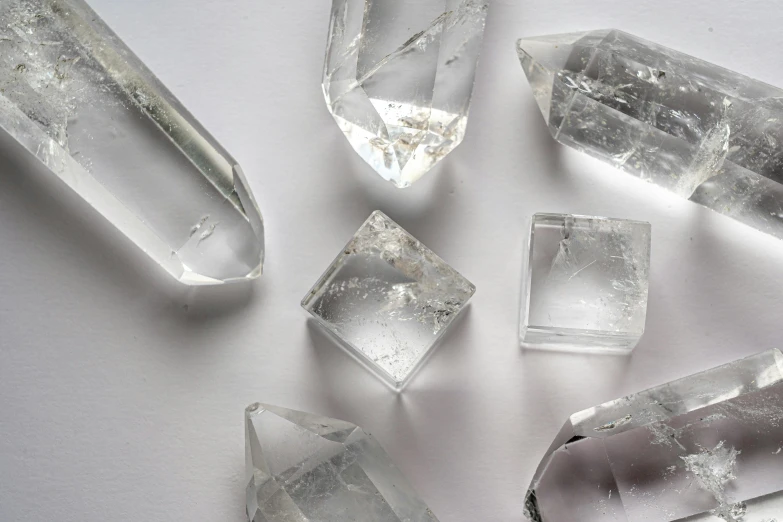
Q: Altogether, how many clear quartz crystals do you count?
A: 7